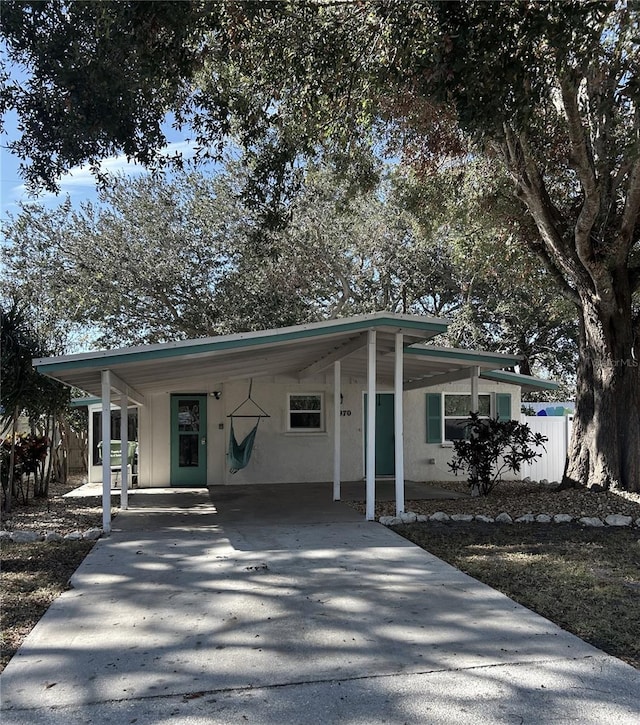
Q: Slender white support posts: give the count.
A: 6